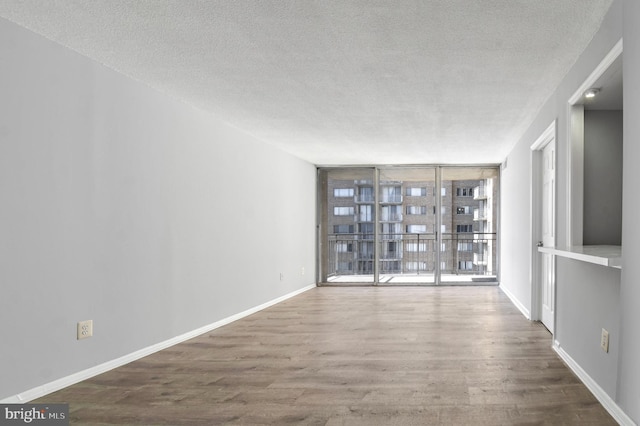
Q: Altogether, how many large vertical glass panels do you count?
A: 3